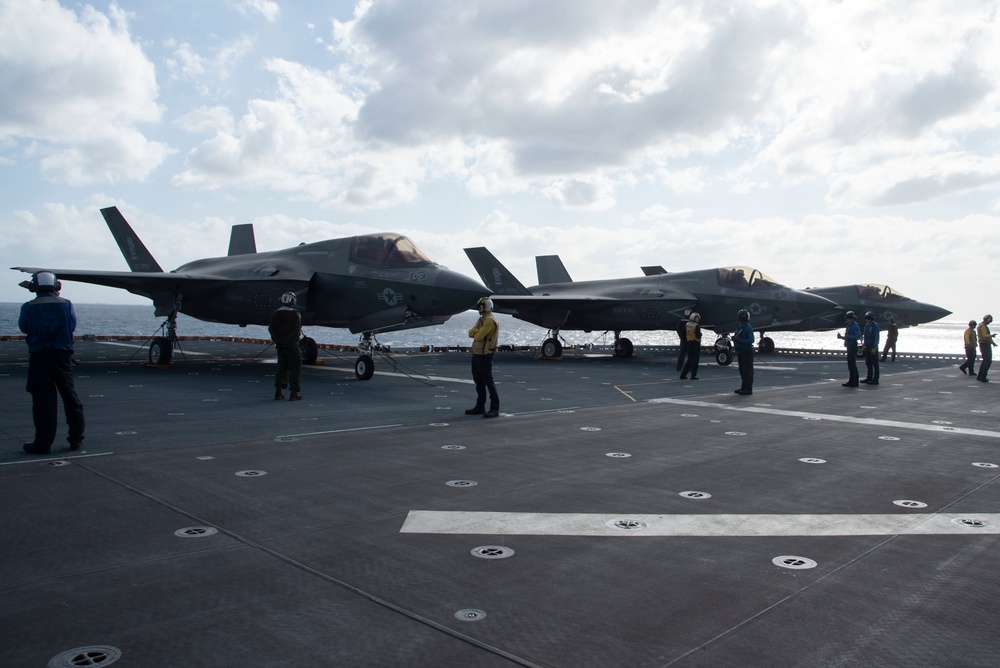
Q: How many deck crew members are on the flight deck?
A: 11